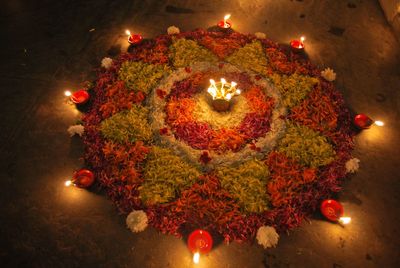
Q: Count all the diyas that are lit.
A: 9